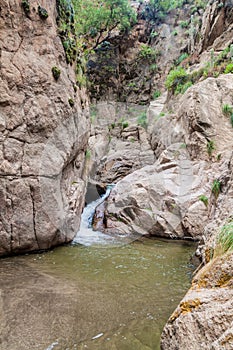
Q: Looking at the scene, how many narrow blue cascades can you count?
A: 1